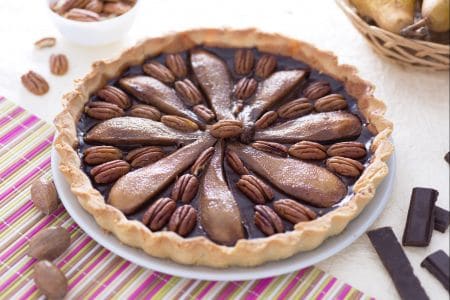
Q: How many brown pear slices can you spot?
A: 8